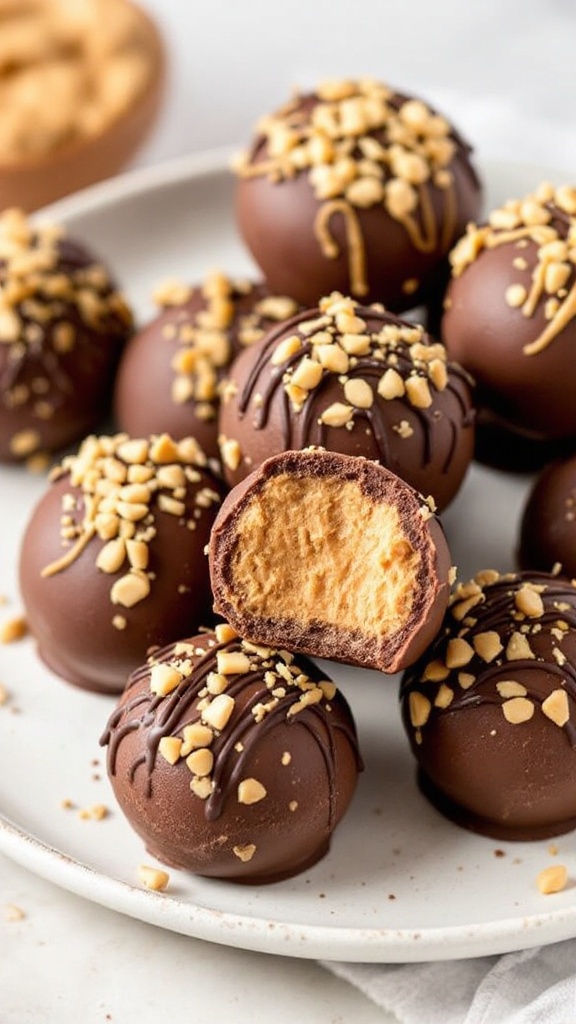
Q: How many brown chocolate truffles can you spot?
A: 10